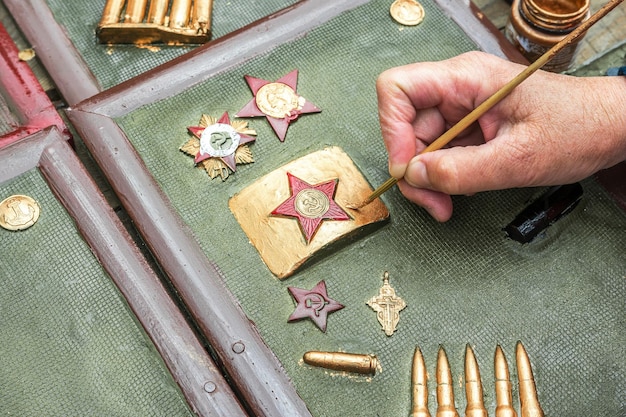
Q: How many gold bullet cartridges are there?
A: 11